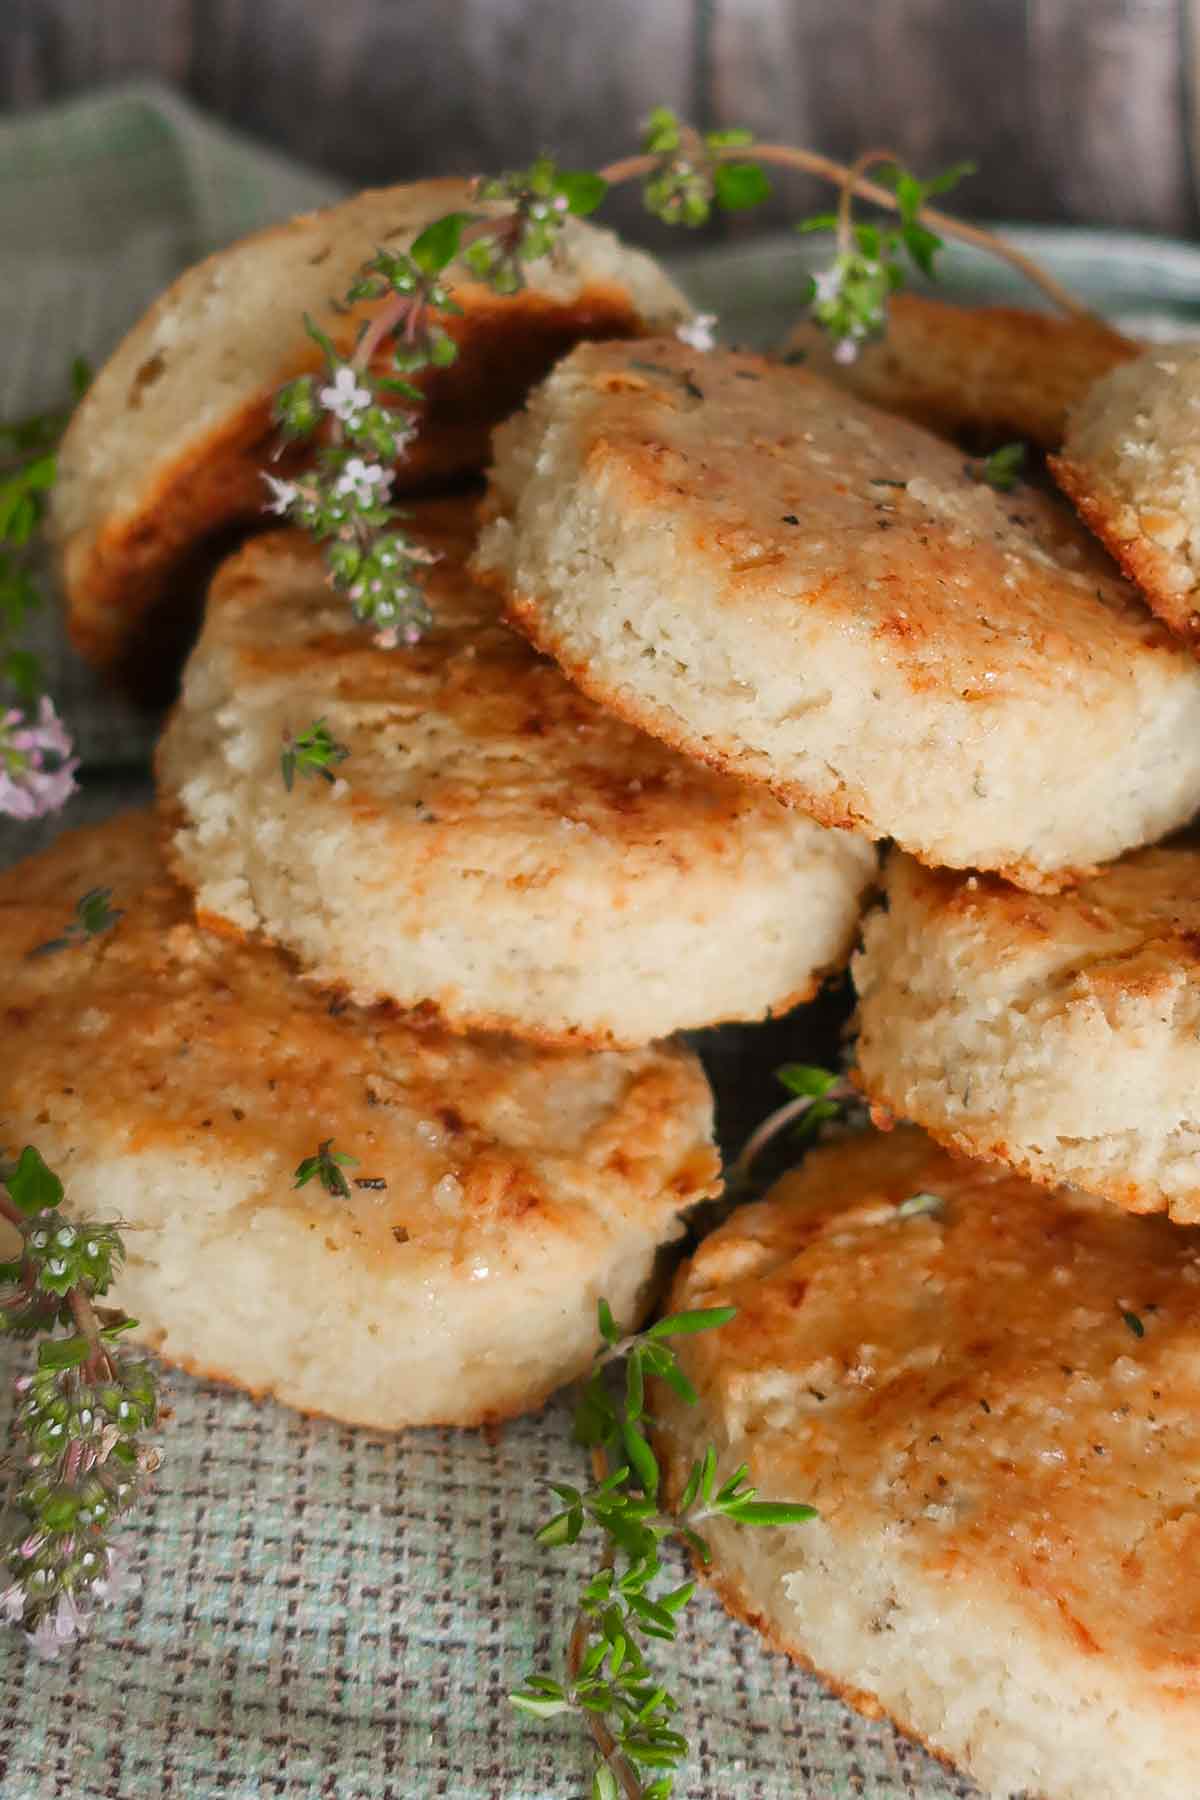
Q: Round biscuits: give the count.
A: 8